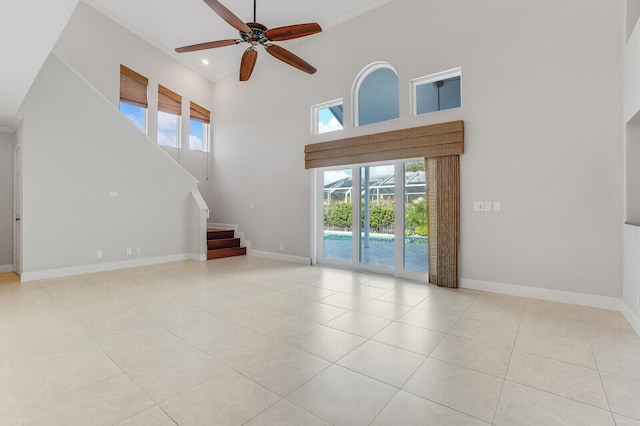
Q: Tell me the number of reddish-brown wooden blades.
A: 5